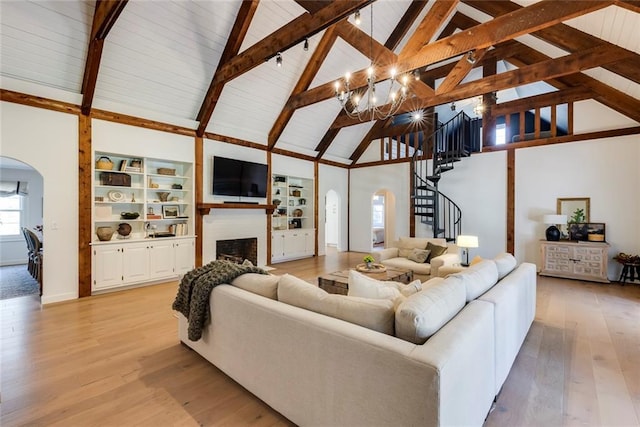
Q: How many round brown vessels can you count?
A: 2